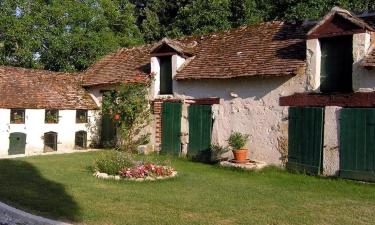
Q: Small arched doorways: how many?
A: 3